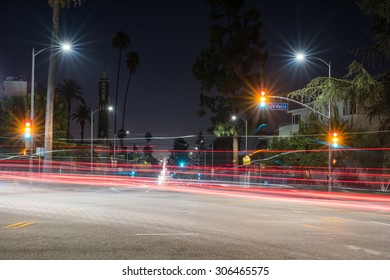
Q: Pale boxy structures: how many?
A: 2